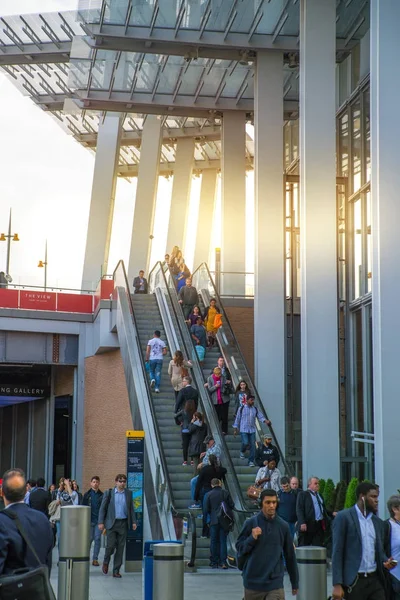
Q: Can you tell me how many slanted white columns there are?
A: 4